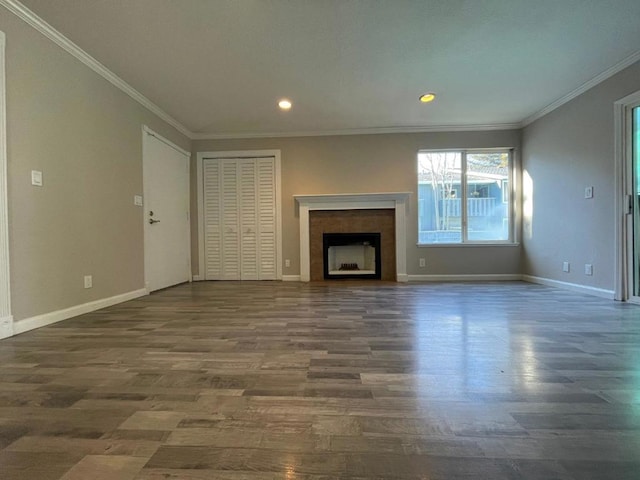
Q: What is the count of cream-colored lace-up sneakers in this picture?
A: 0